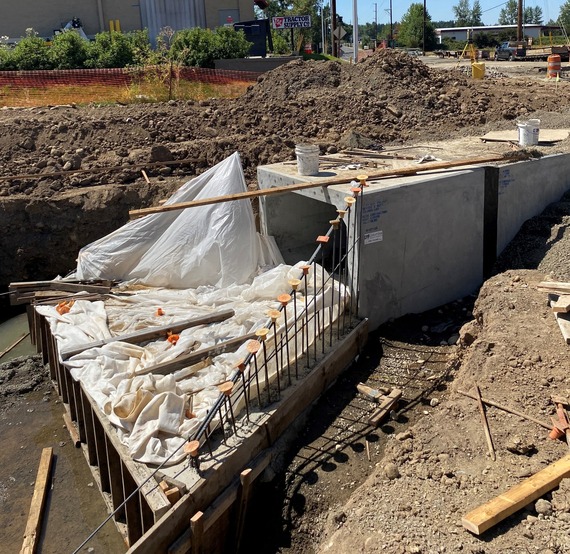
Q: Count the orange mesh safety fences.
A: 1